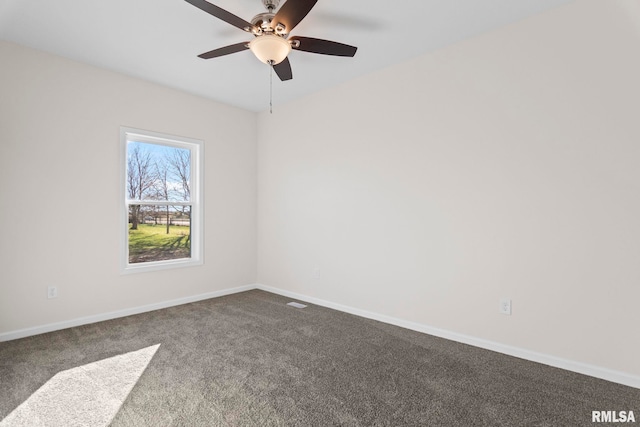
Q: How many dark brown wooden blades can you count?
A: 5